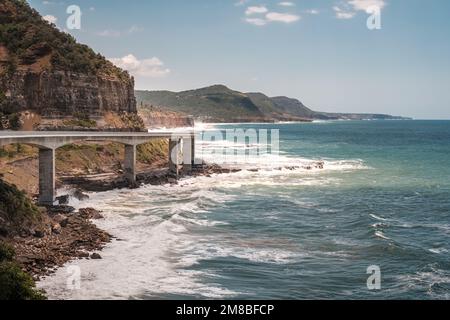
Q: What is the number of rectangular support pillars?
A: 4